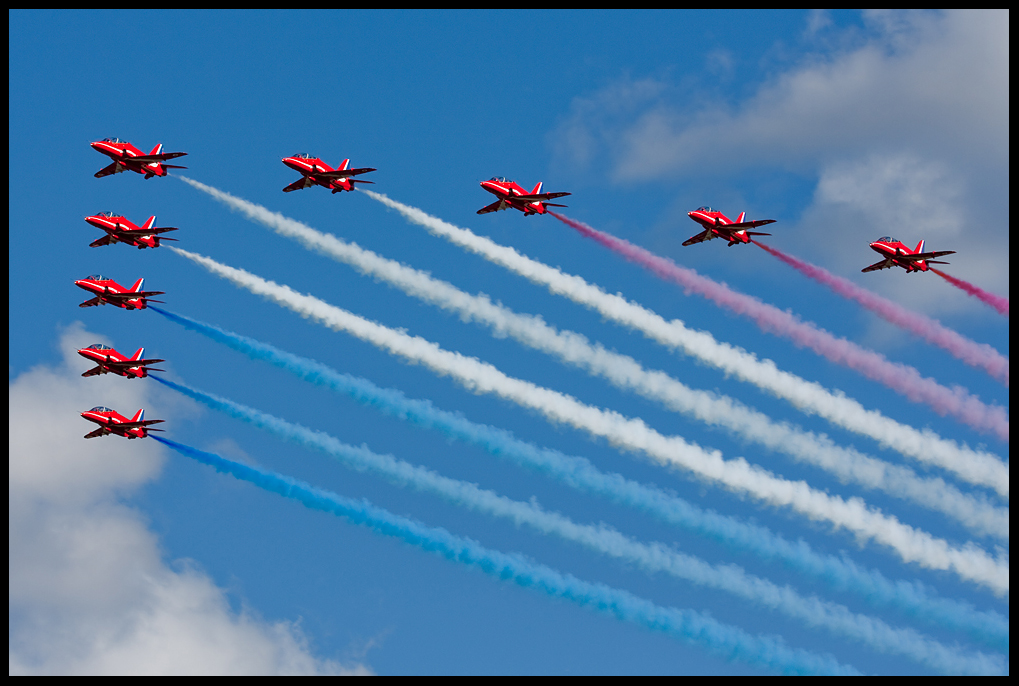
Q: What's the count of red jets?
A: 9